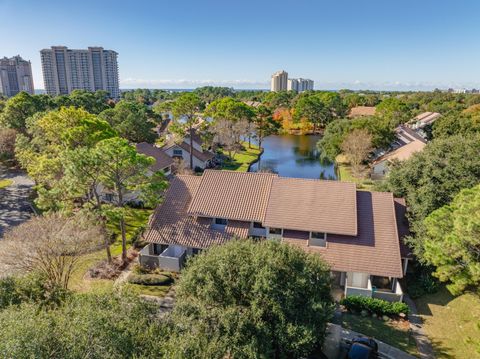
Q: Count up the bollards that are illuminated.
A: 0